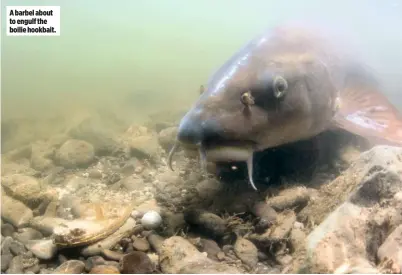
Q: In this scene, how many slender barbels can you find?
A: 3